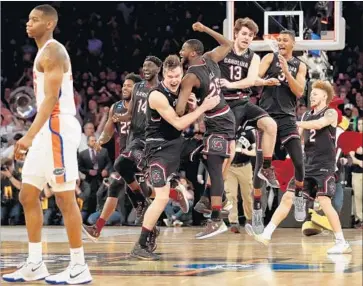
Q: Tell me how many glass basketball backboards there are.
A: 1